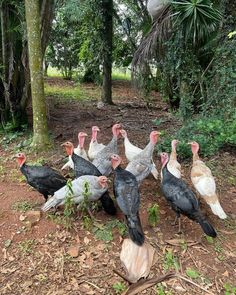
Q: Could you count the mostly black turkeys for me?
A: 4